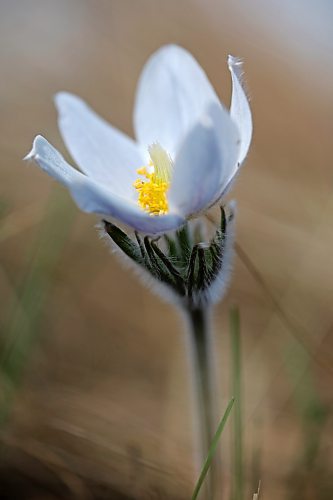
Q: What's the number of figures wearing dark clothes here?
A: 0